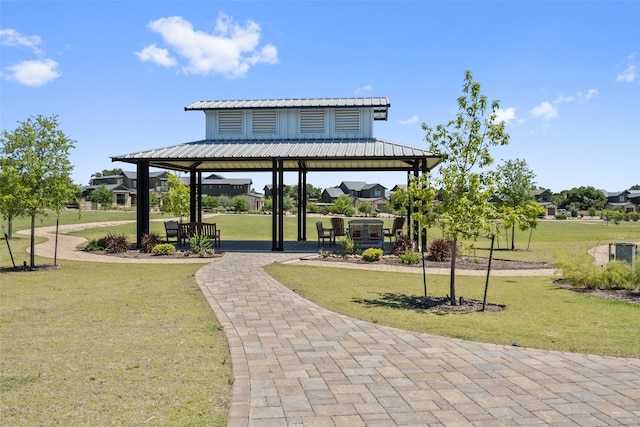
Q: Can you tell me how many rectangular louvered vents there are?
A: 4